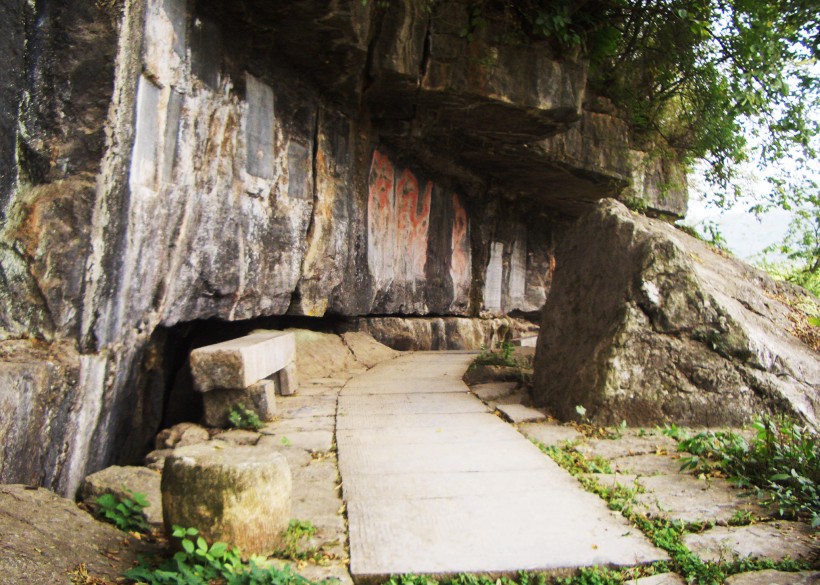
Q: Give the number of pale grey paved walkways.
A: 1